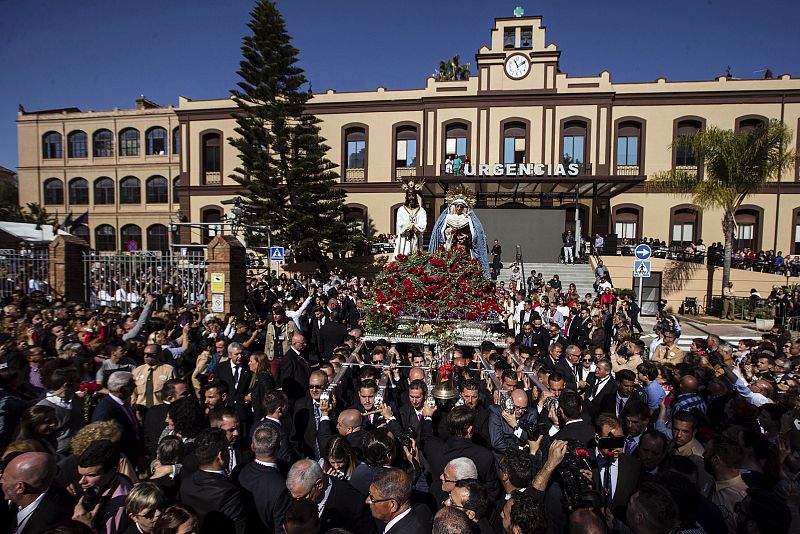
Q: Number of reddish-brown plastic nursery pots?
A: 0